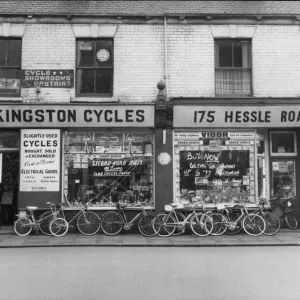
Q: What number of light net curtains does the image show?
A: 1